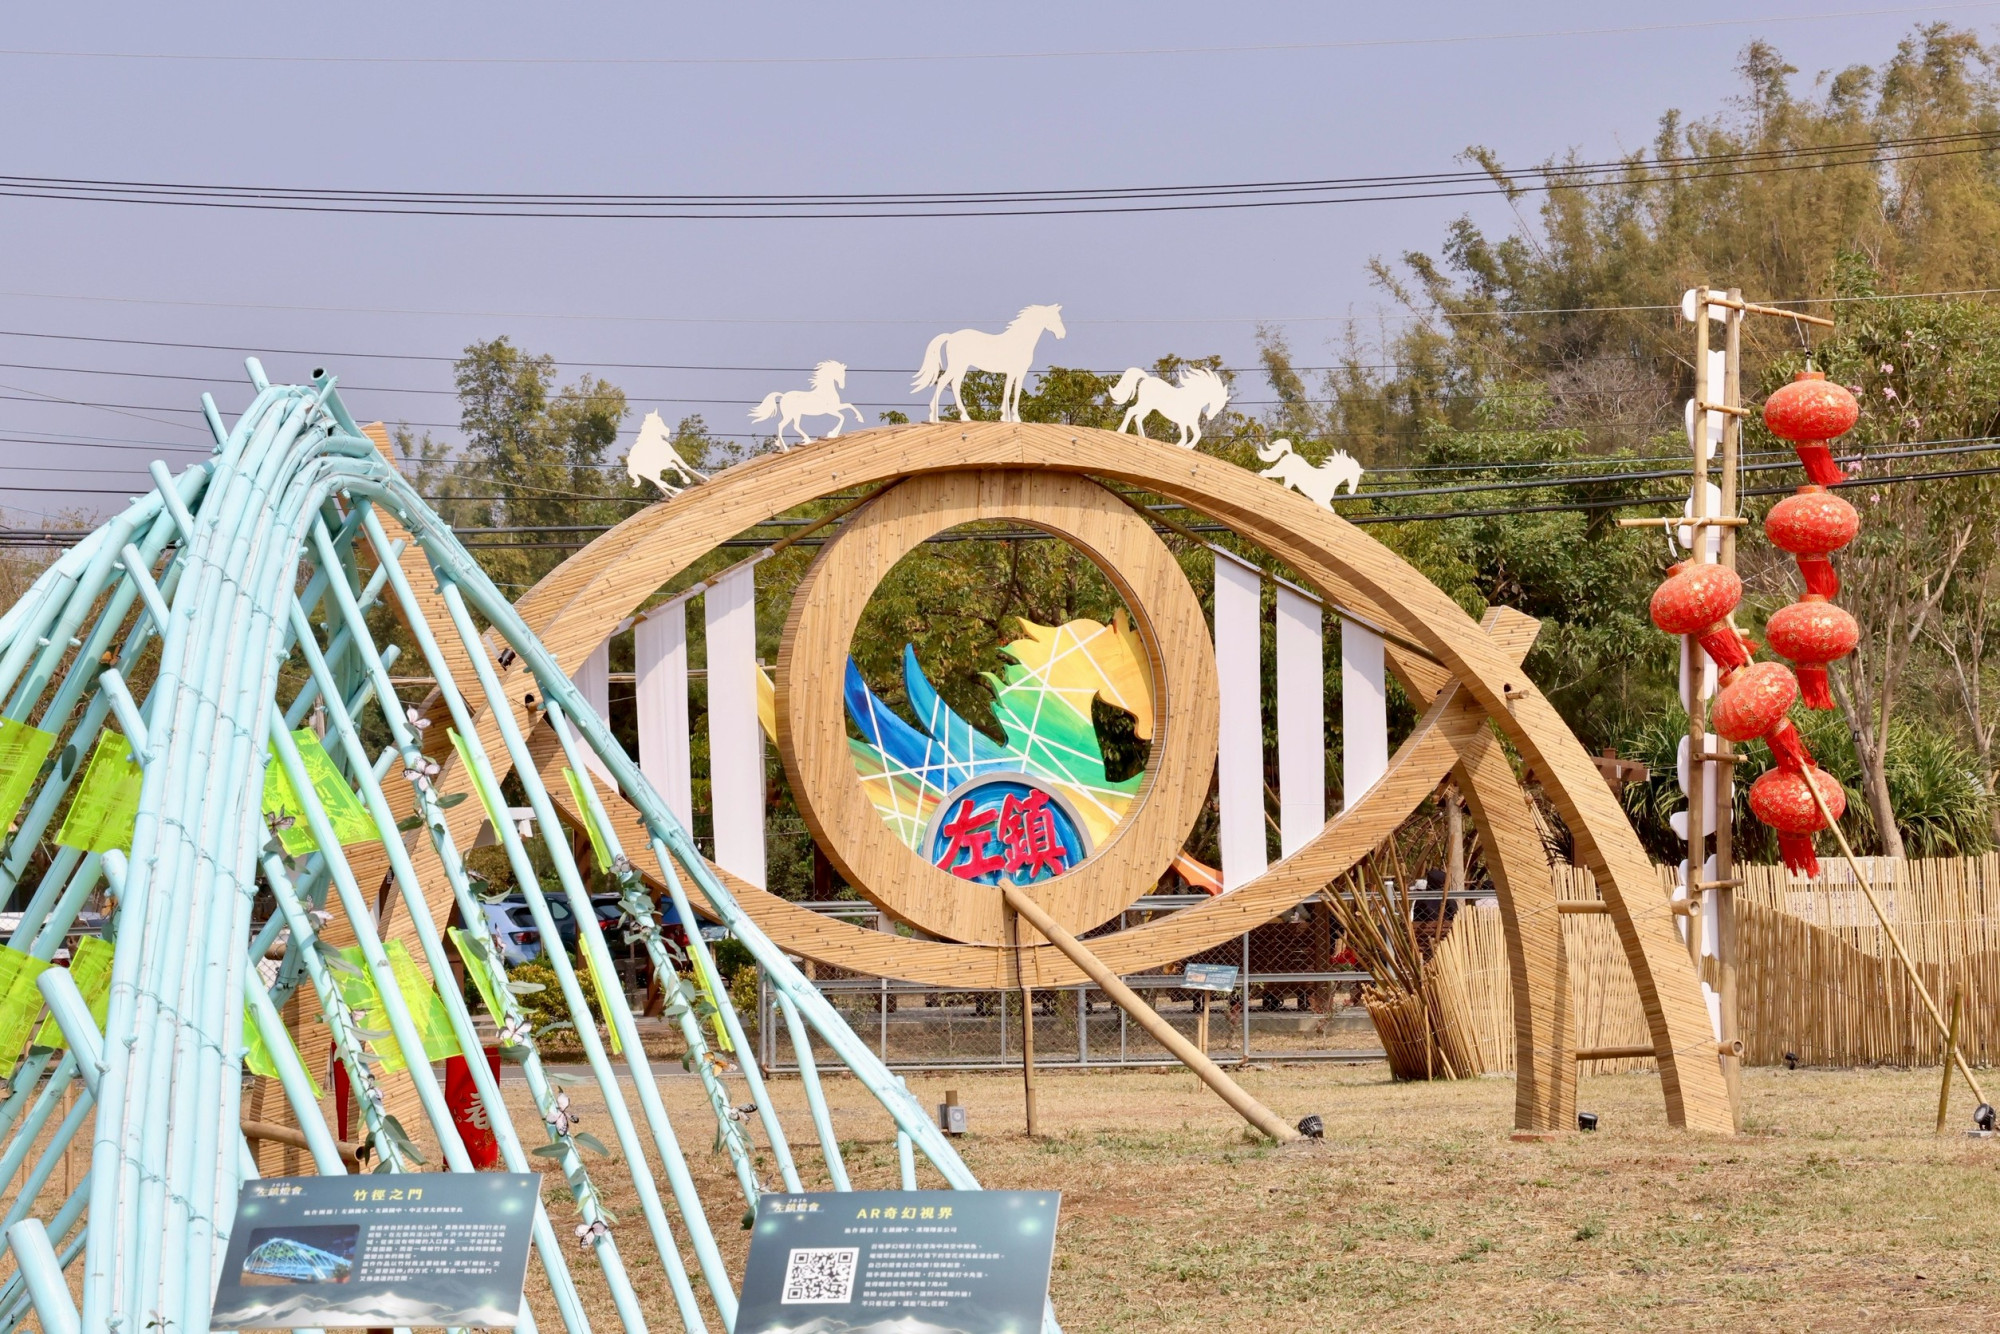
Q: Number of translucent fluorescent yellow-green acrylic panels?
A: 12